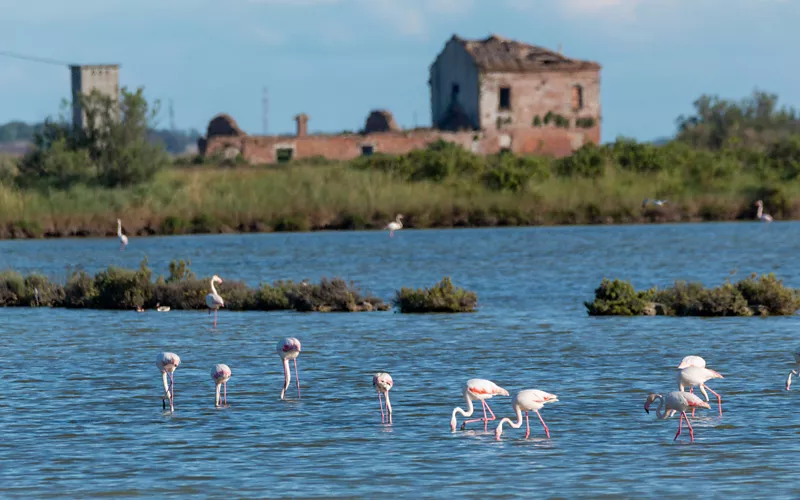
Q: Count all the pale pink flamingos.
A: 14